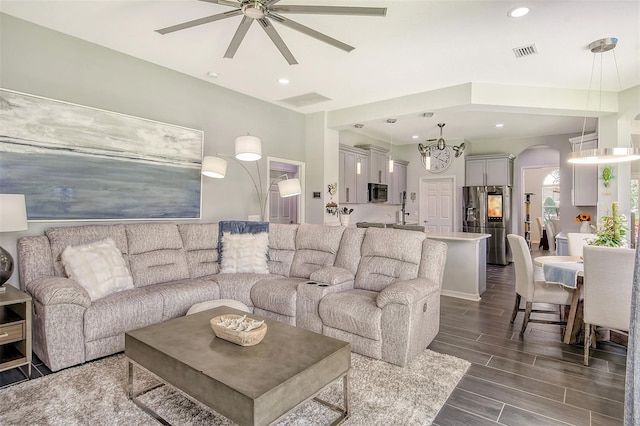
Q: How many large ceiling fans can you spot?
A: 1